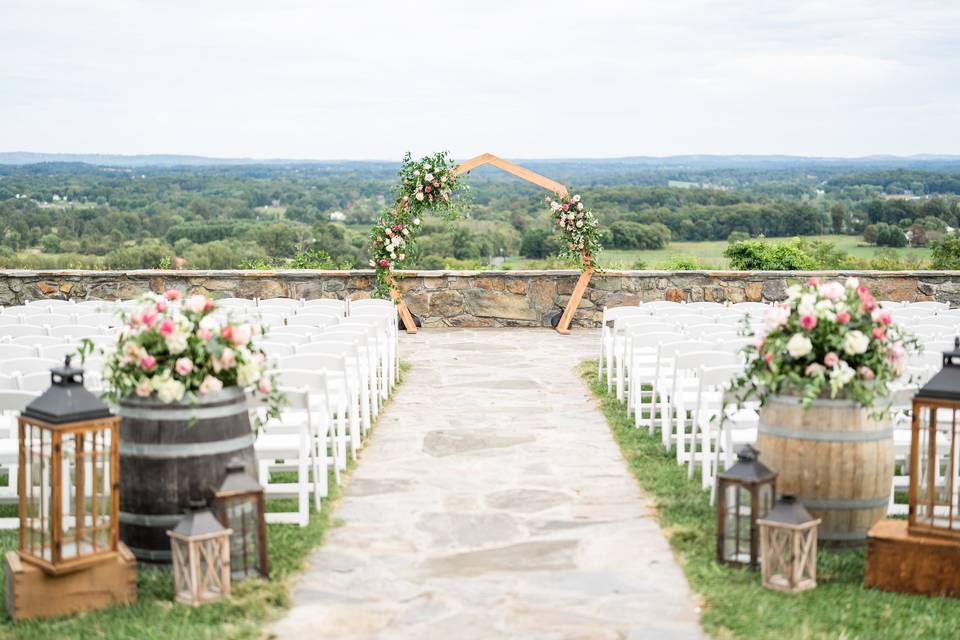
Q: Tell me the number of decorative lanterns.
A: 6